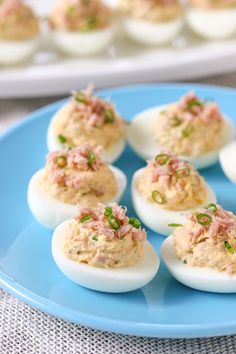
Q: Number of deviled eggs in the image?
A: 11